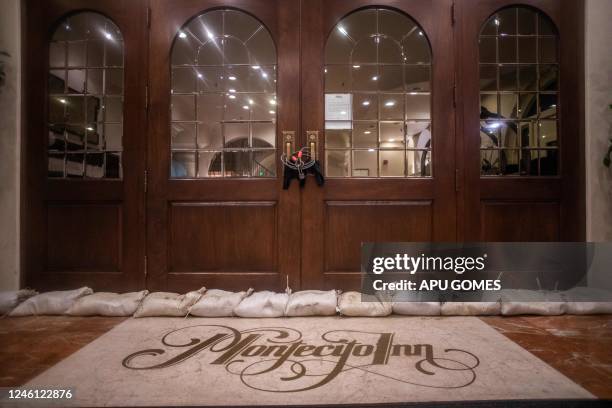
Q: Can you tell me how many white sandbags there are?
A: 12